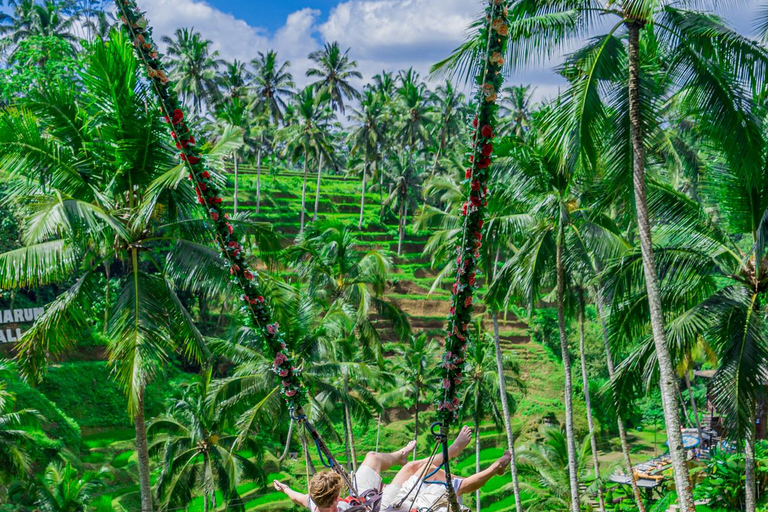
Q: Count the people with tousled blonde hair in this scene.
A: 1